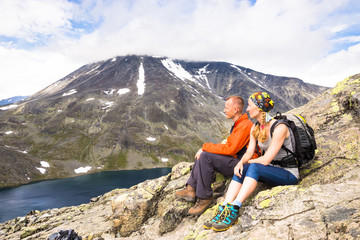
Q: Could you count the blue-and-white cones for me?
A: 0